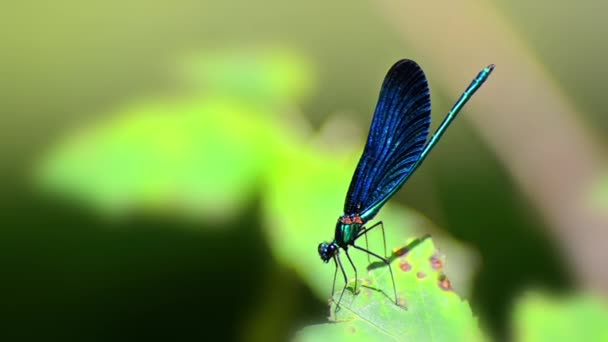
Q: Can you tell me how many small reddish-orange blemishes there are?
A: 5